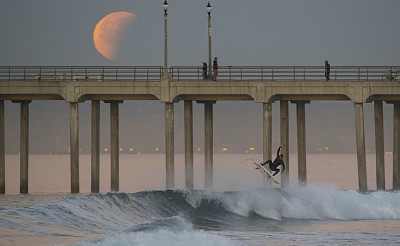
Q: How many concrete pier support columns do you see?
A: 14